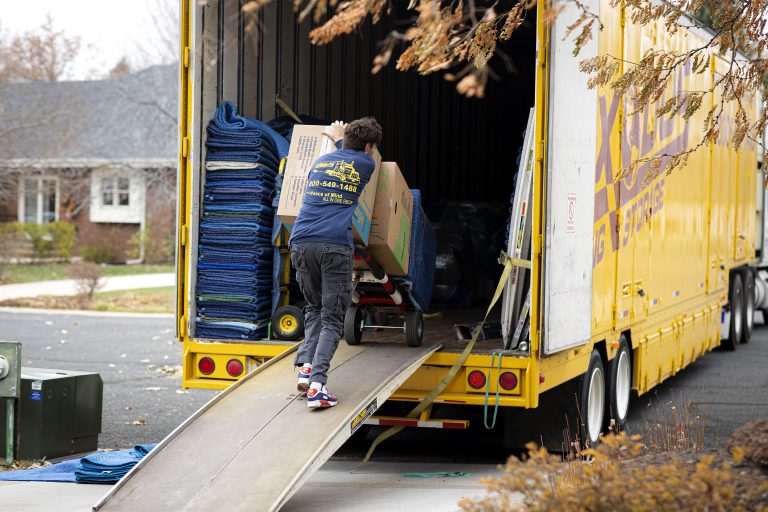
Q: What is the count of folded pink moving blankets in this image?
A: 0